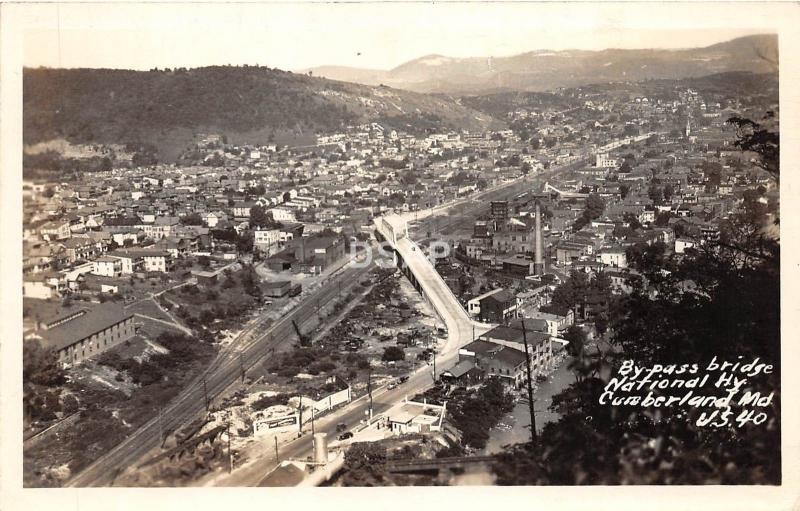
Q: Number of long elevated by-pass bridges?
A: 1